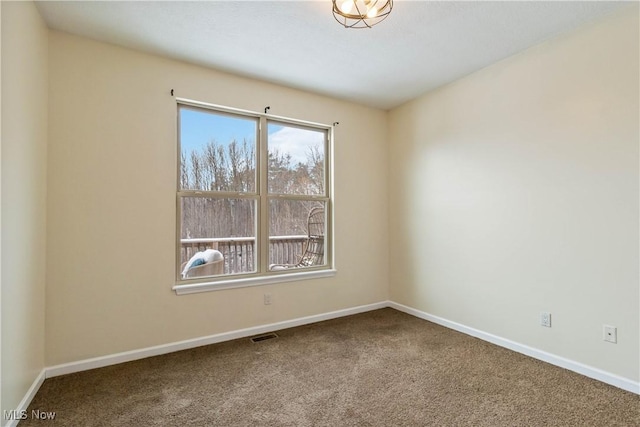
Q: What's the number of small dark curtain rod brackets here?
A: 3